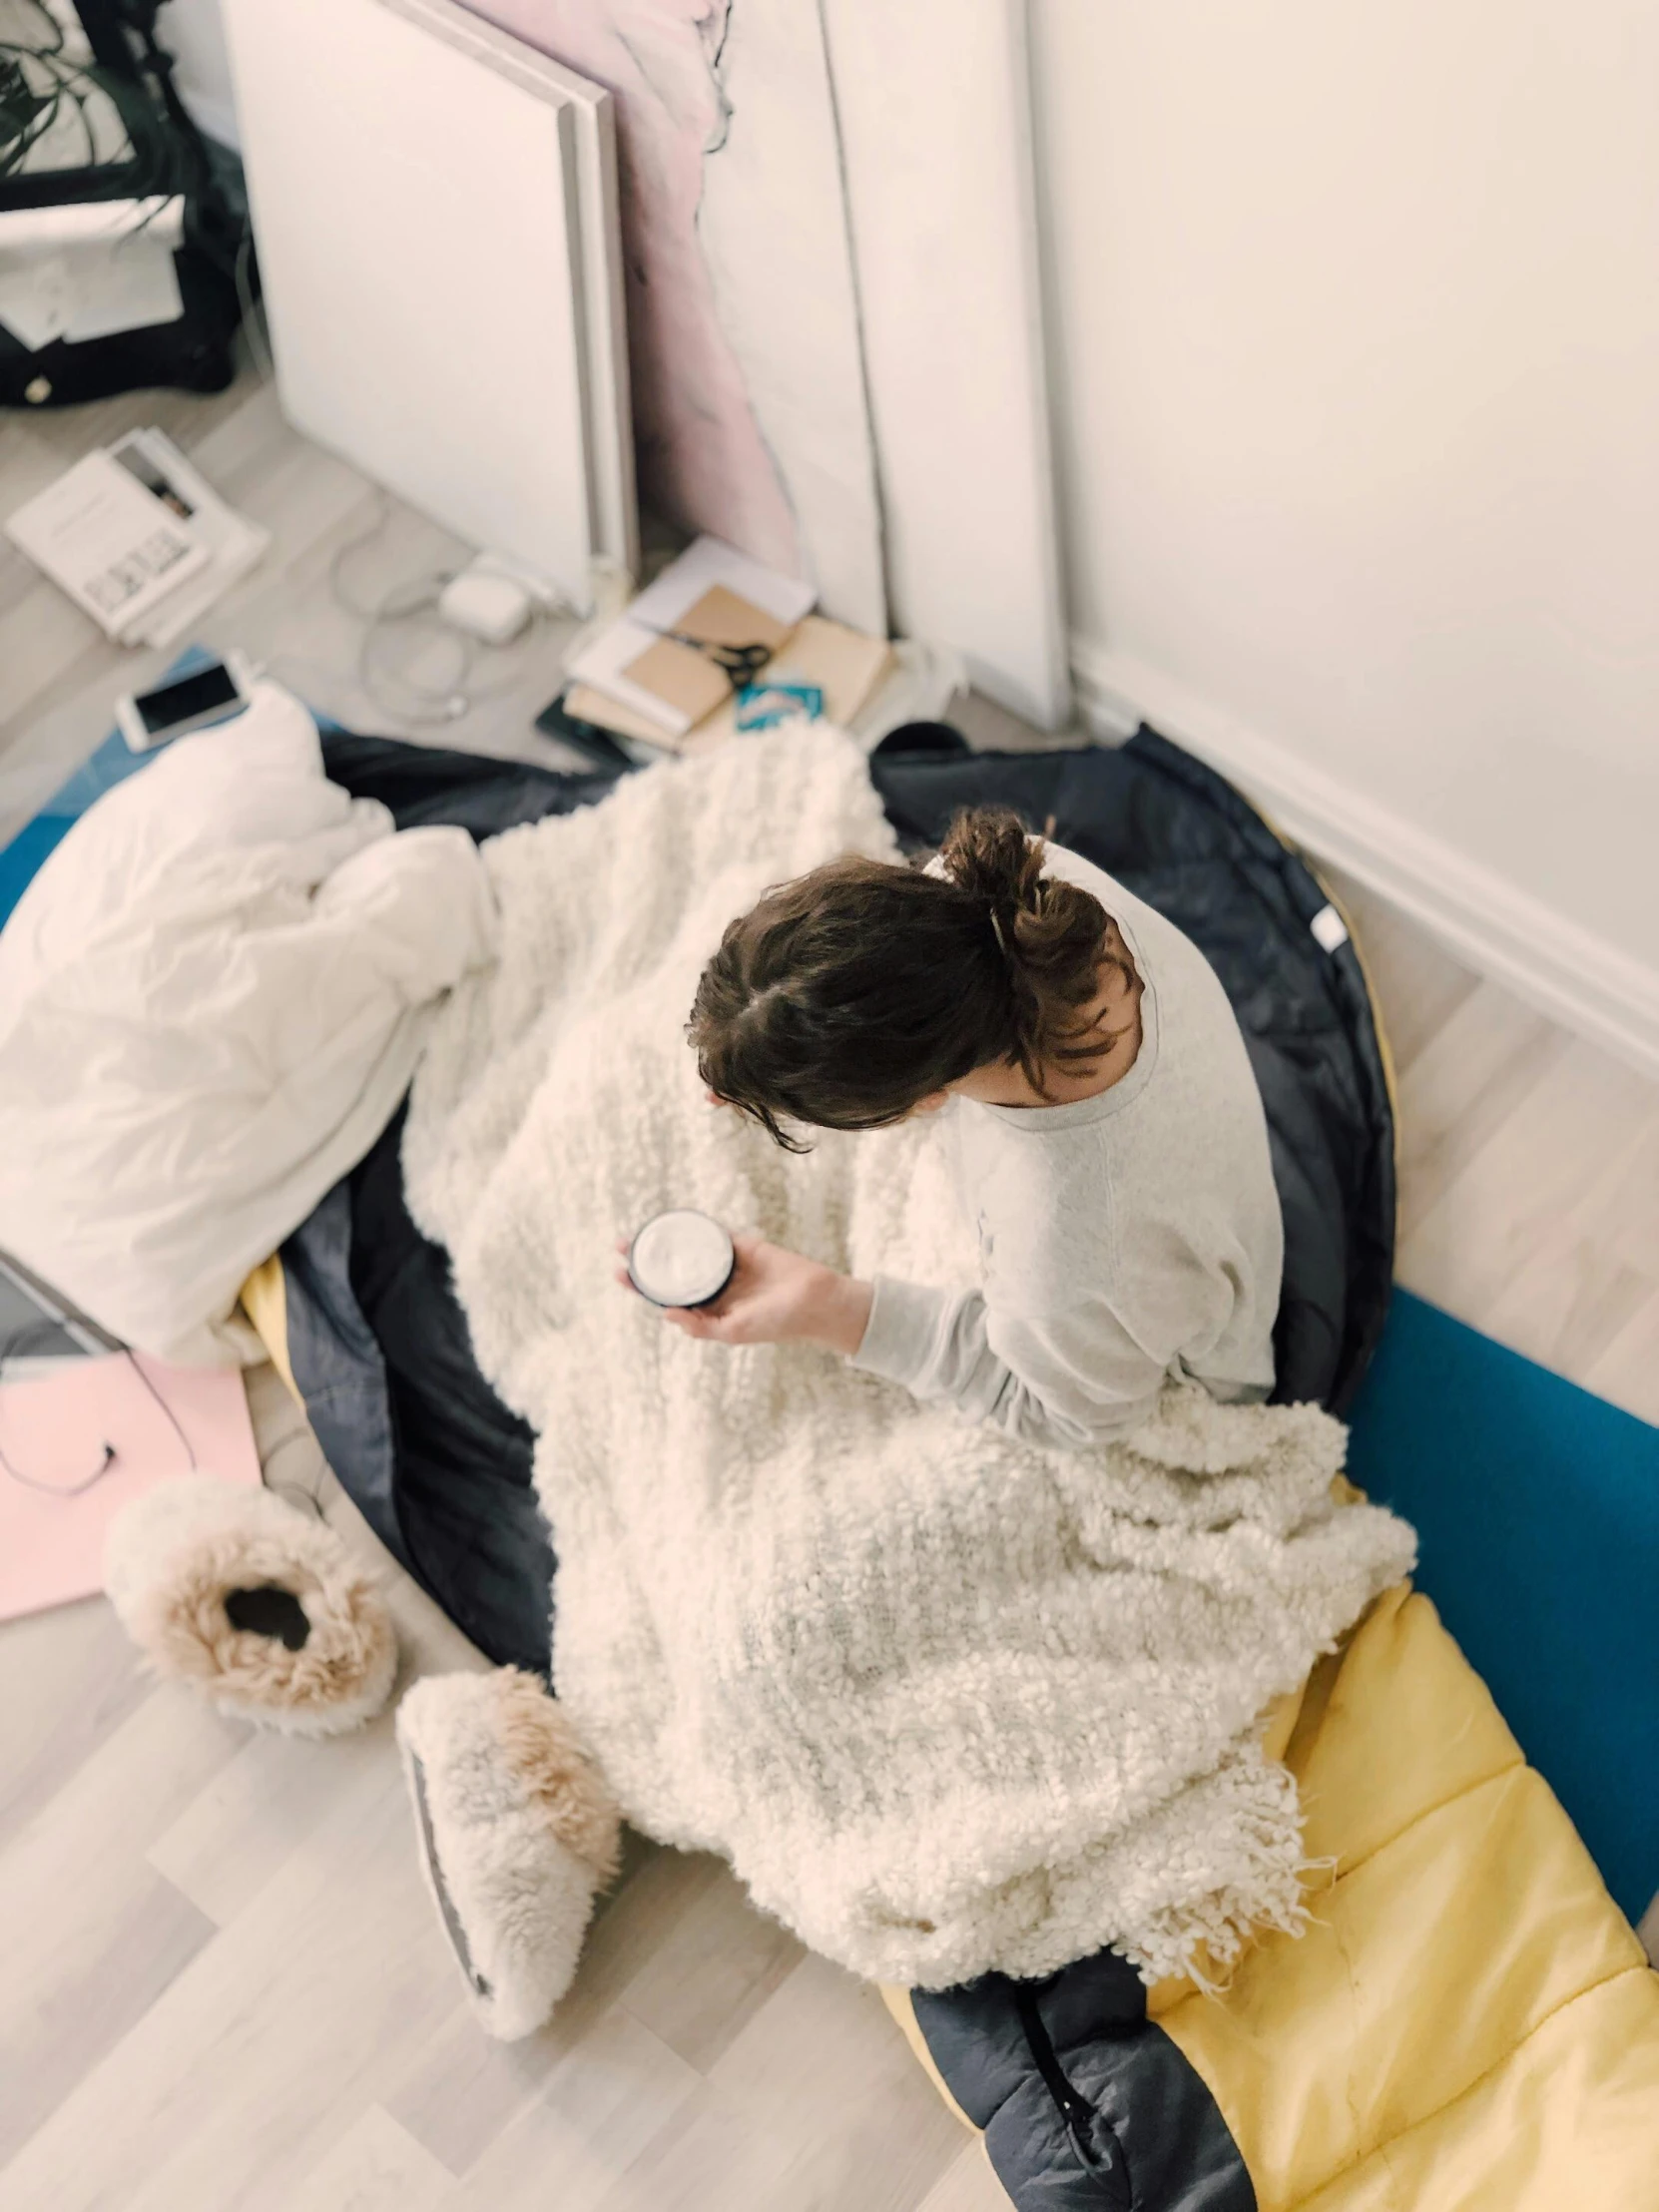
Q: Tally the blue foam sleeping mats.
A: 1